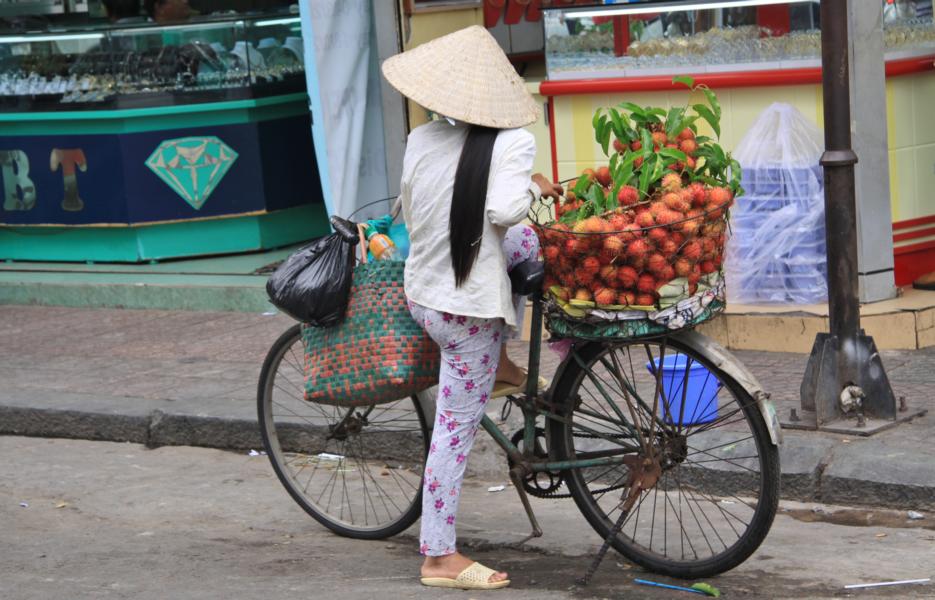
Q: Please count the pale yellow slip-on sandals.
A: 2